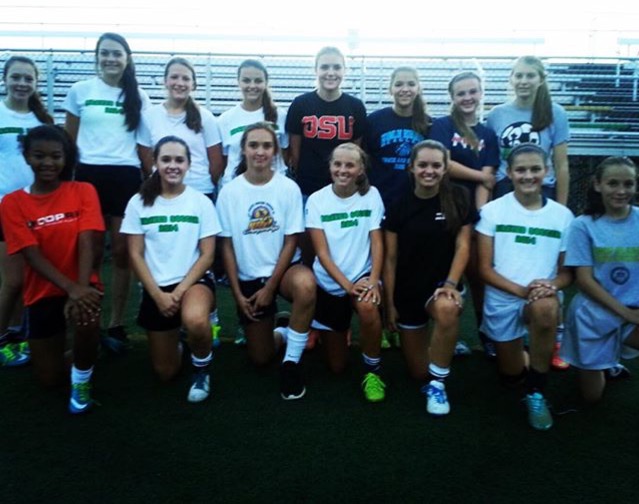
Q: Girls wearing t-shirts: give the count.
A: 15